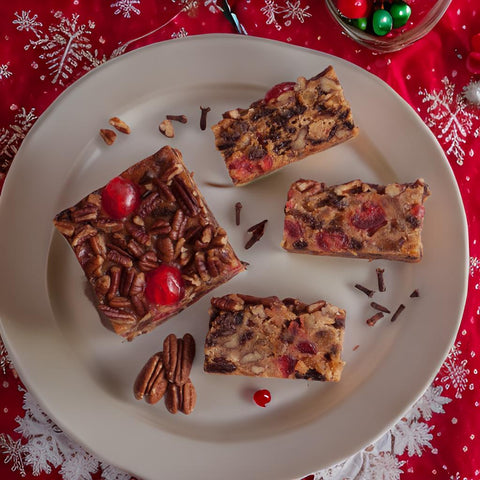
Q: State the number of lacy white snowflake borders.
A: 2